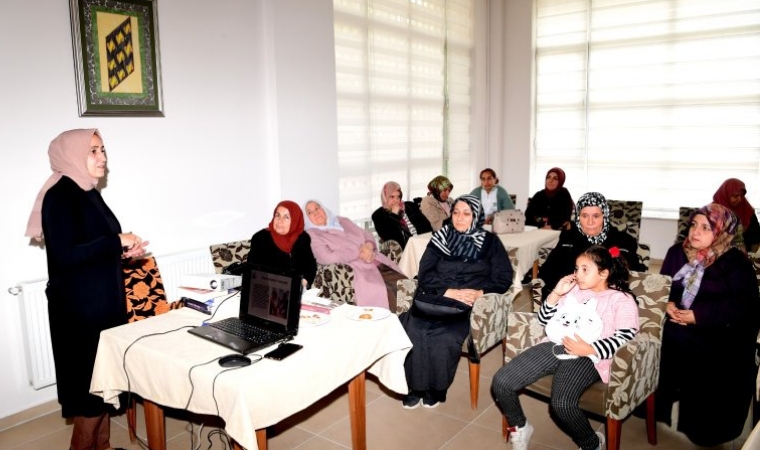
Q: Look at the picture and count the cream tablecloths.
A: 2